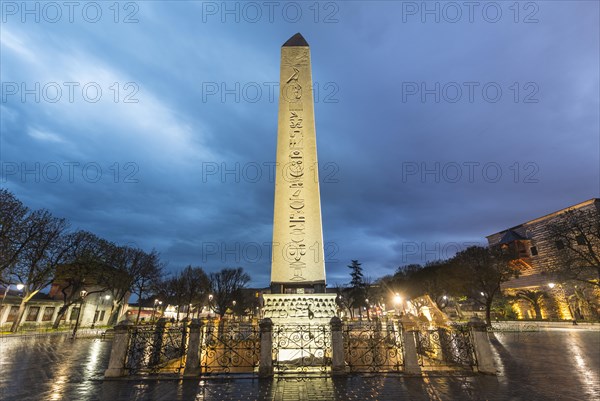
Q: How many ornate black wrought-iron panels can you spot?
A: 5